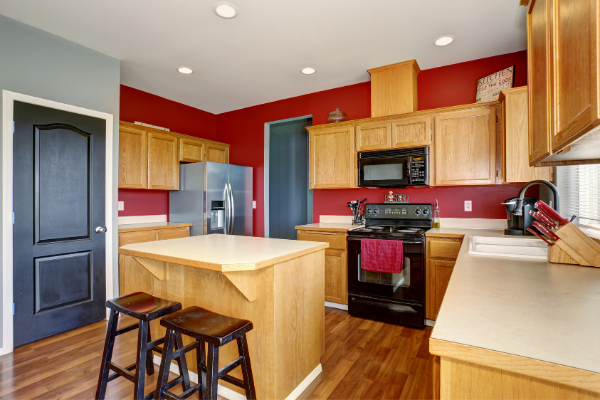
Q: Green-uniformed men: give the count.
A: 0